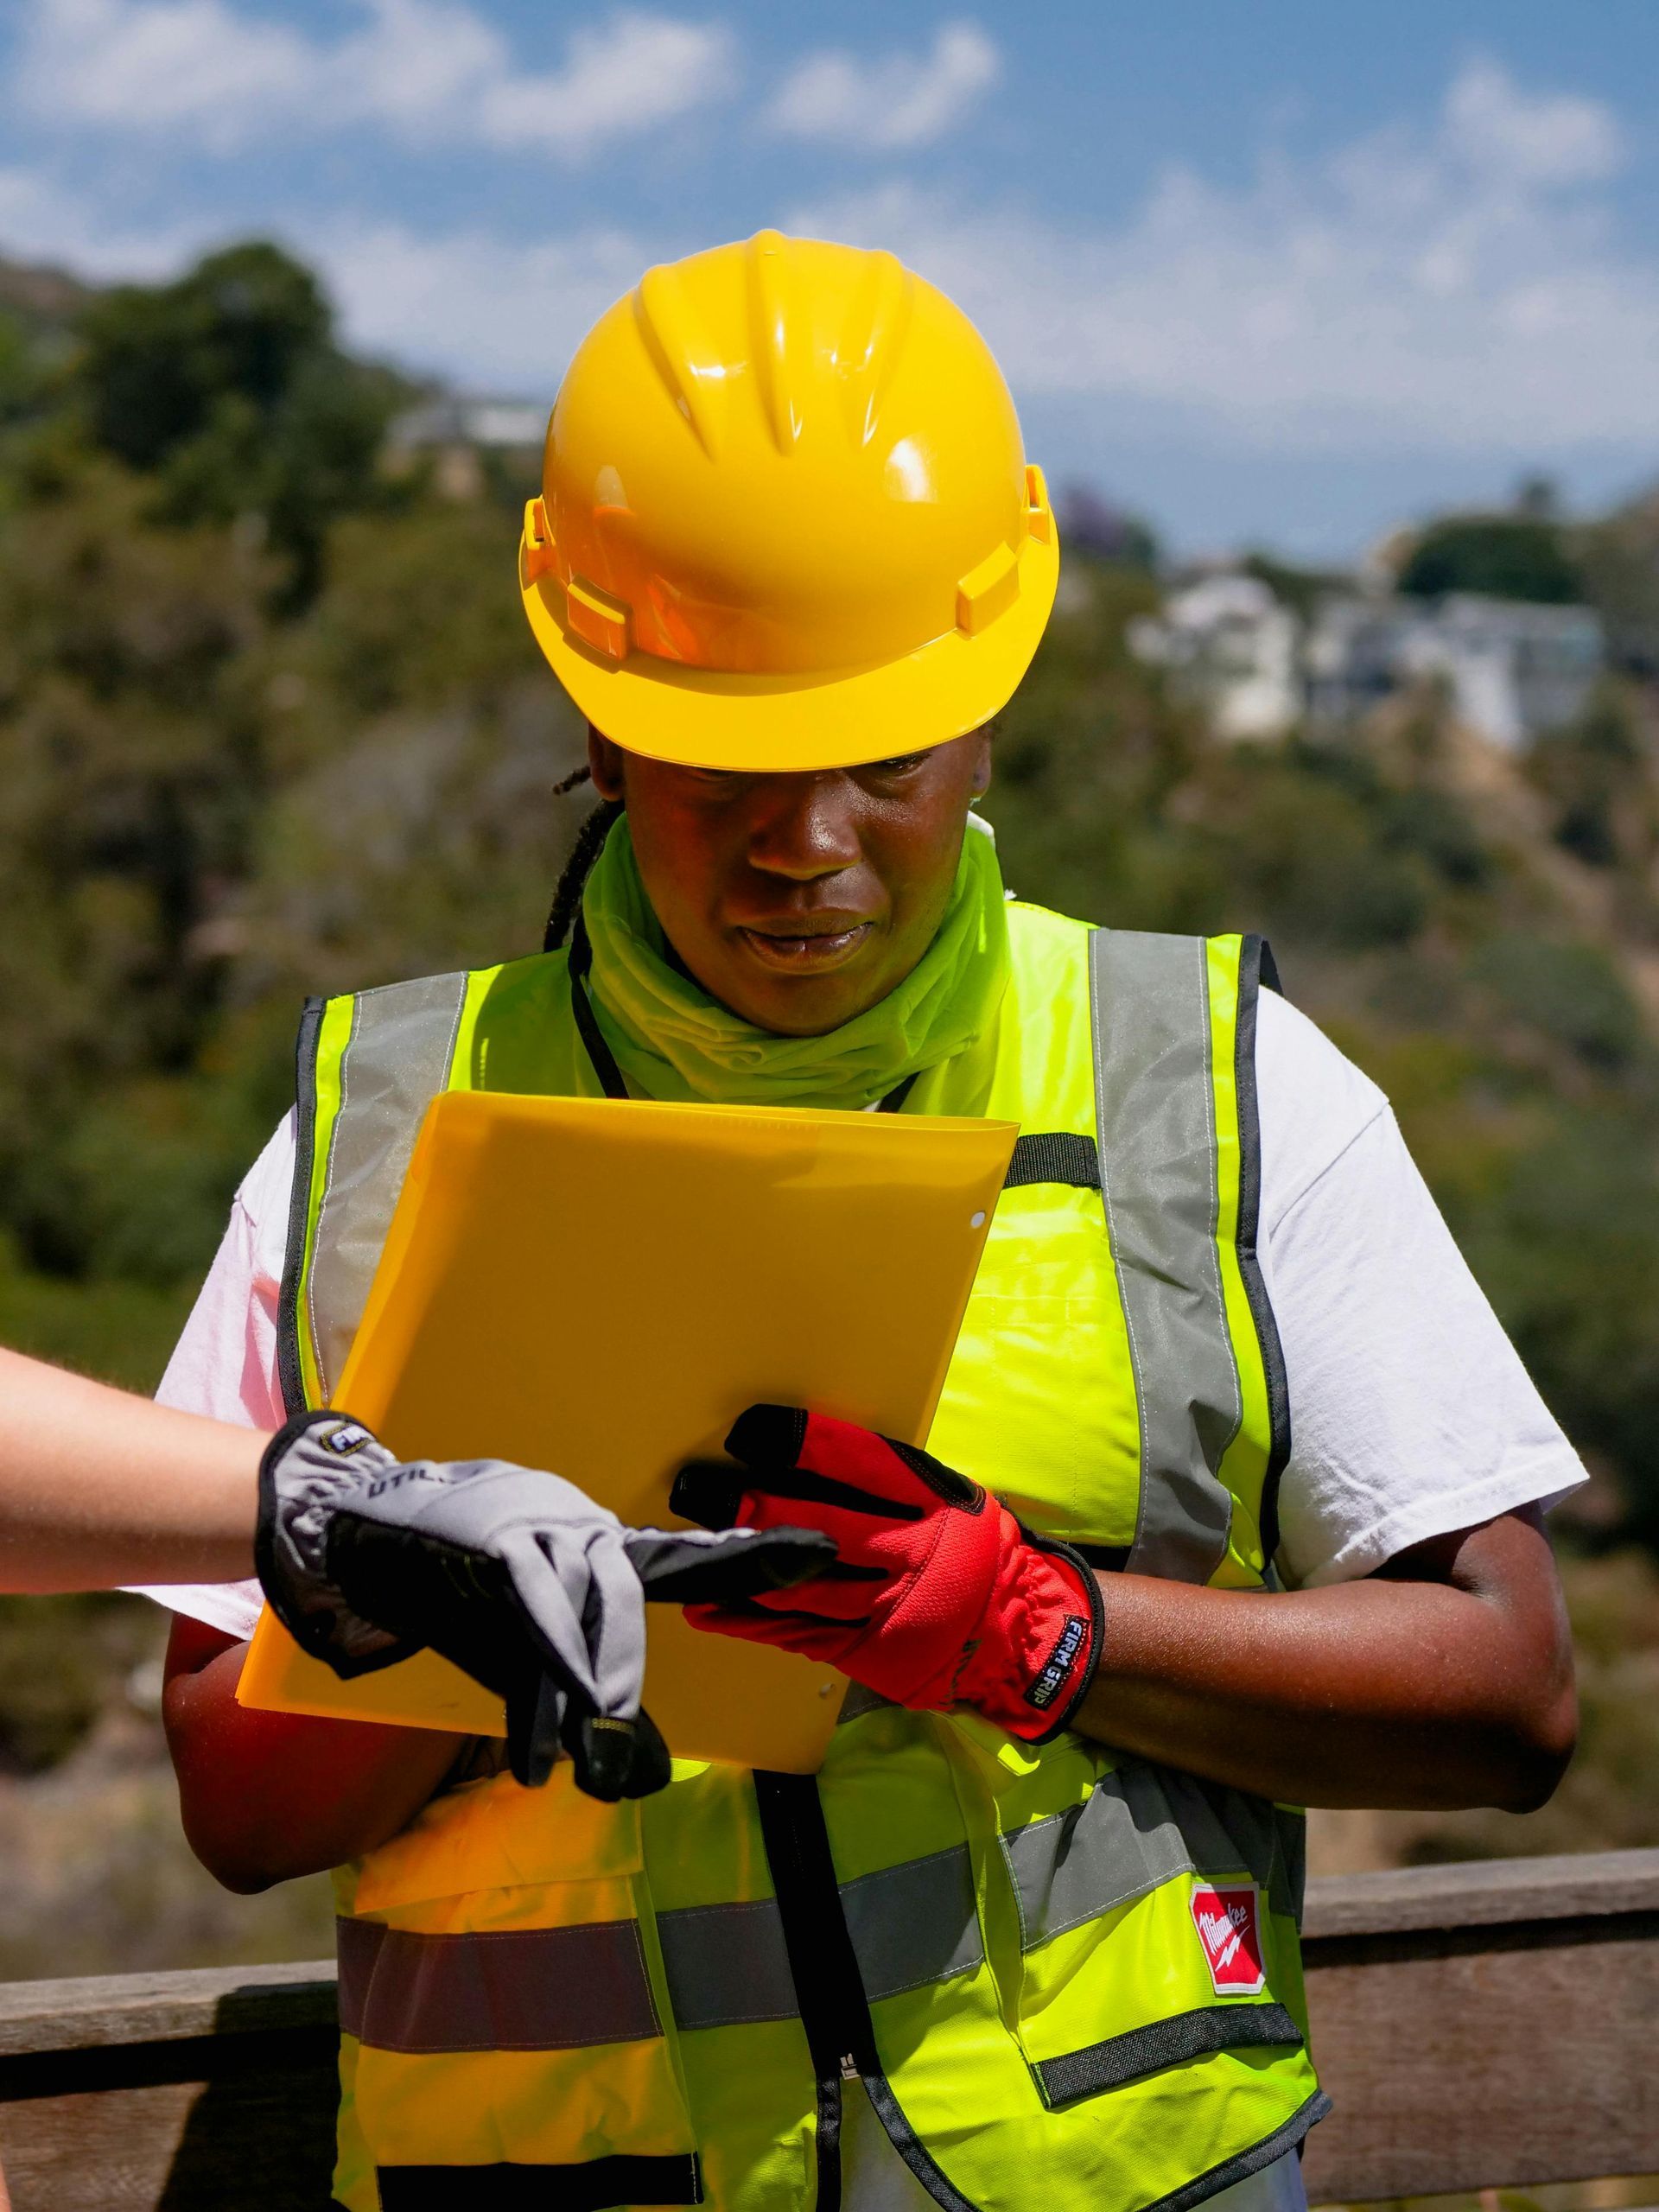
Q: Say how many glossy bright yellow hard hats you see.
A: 1